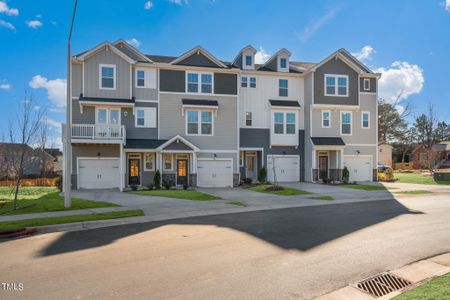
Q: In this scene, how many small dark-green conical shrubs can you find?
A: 3